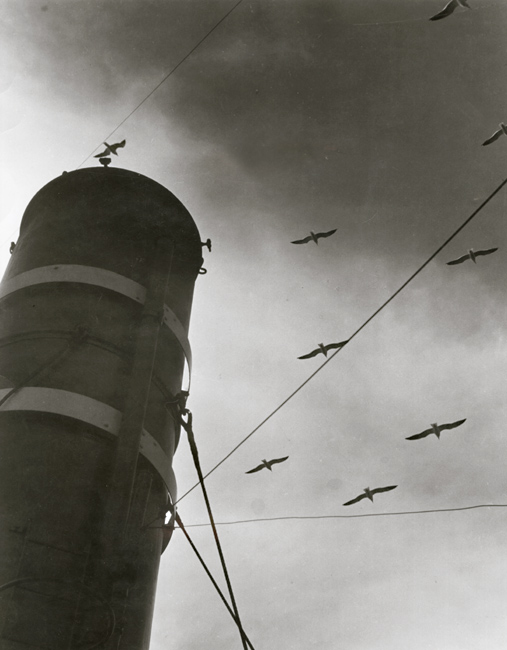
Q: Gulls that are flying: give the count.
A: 9